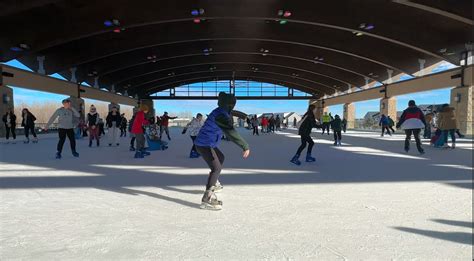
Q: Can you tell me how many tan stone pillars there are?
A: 8